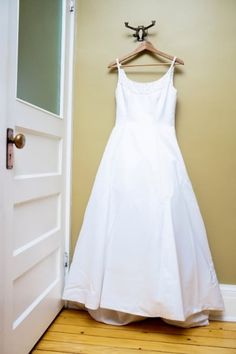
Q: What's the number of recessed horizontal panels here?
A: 3